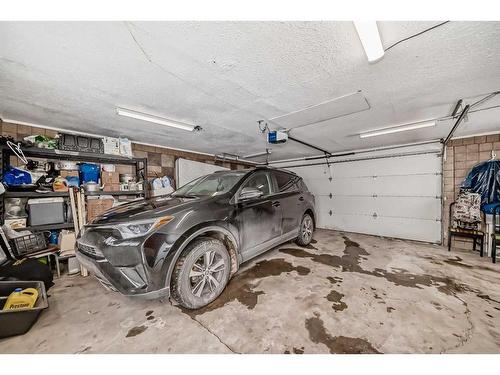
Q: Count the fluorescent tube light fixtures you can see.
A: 3